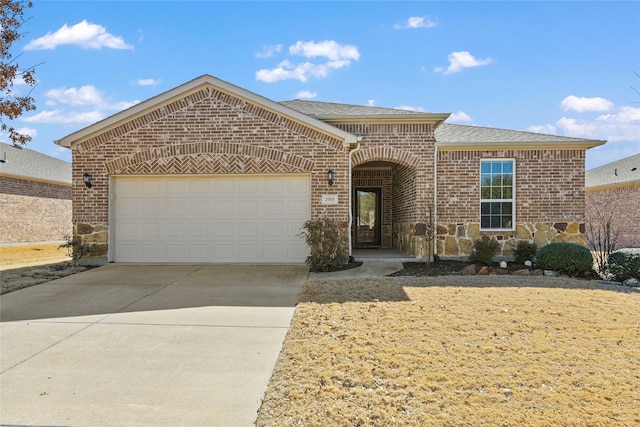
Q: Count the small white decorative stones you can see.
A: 2